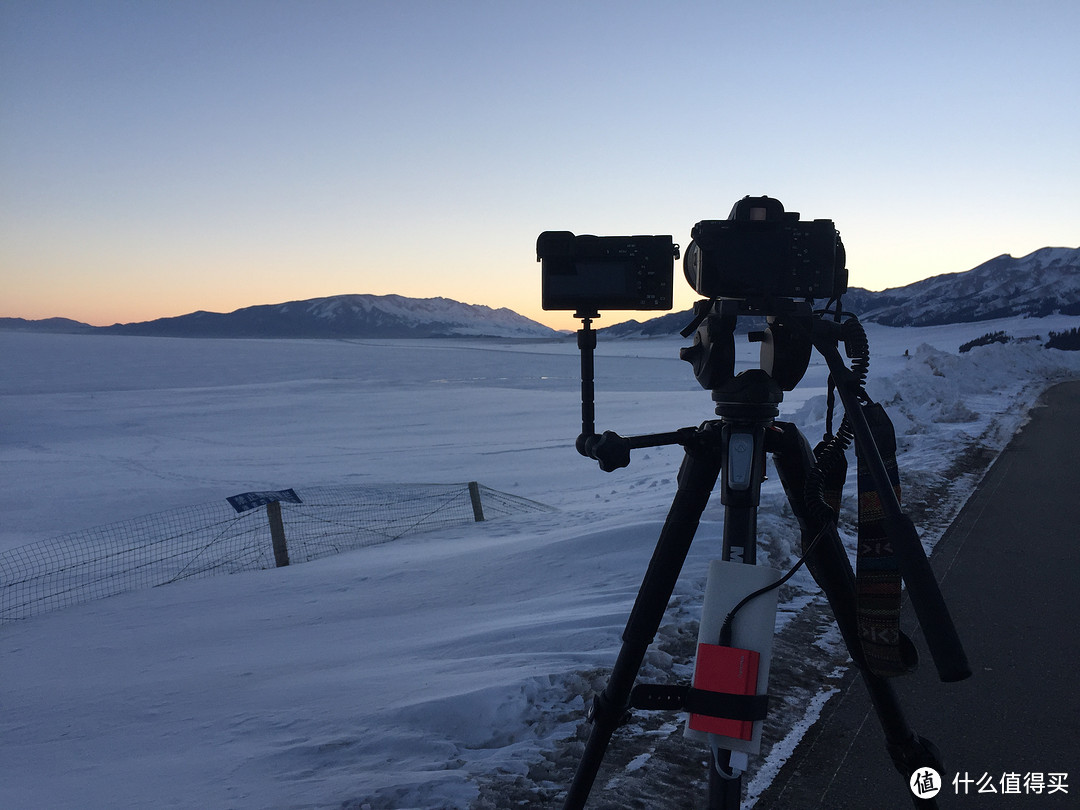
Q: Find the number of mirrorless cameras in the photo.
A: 2